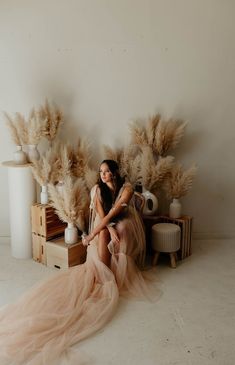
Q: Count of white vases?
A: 6